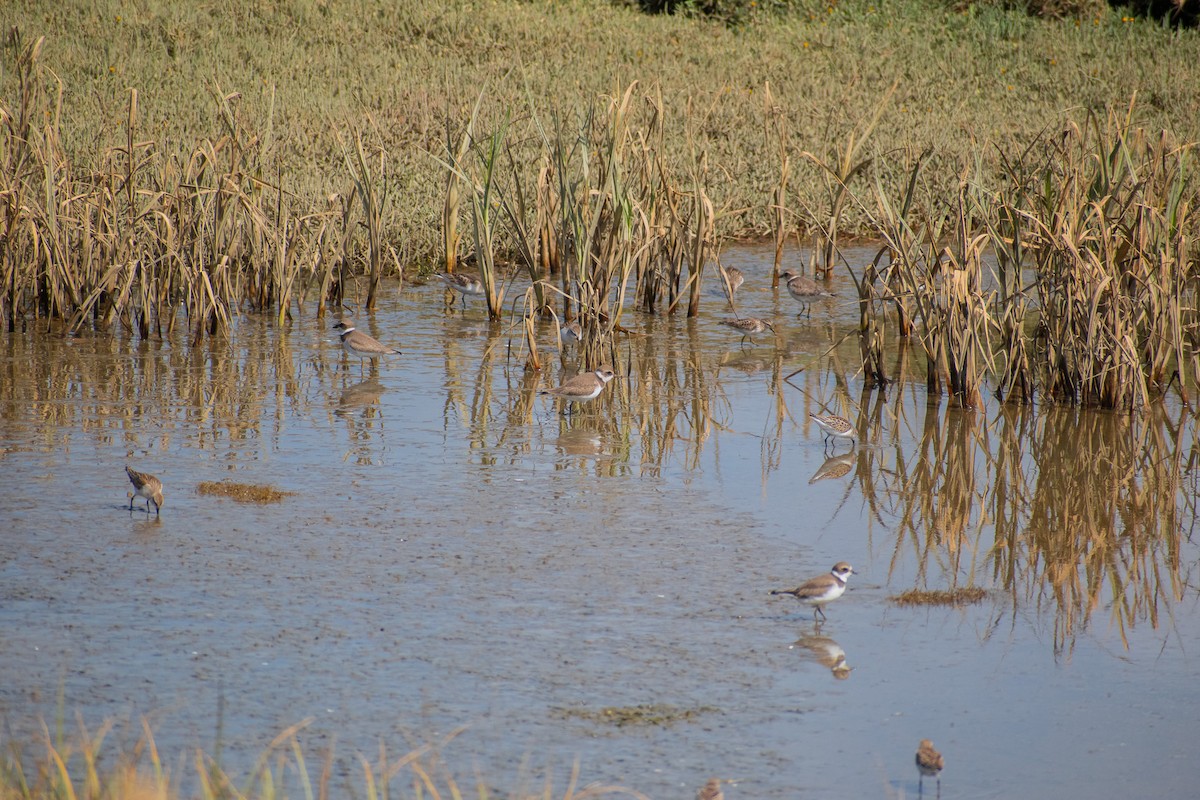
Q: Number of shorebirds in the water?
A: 12